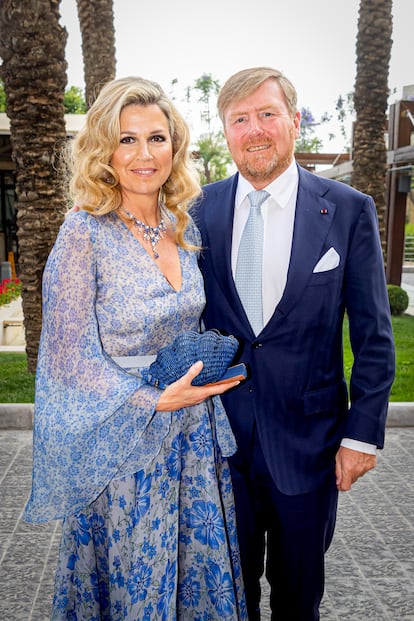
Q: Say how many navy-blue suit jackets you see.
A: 1